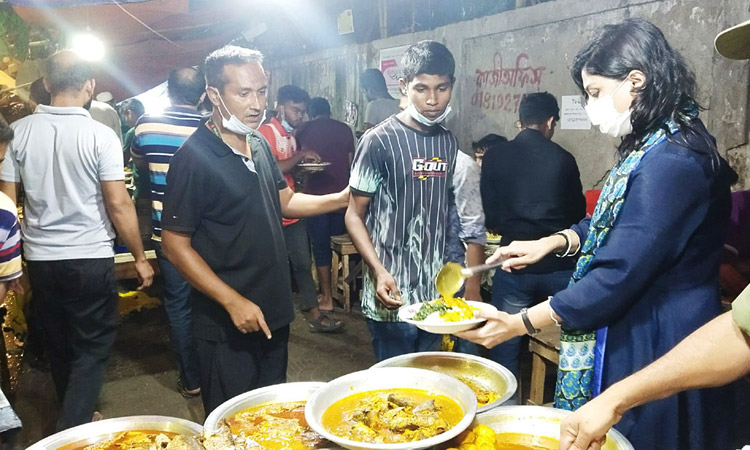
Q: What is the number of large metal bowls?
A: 5